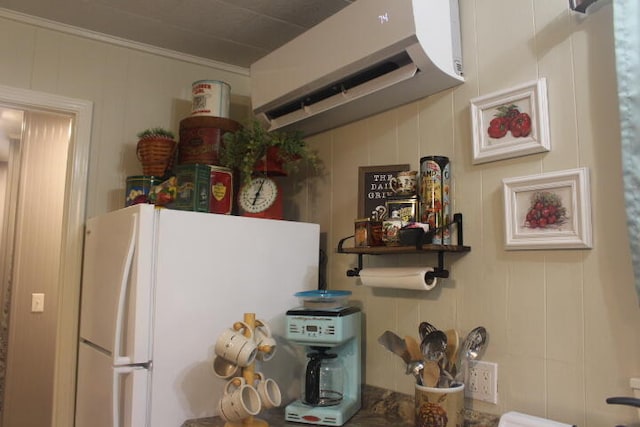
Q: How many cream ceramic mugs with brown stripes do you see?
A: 5